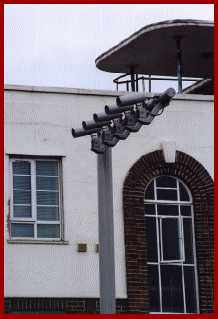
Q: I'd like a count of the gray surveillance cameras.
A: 6